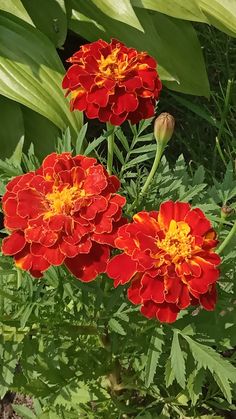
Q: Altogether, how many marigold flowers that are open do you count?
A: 3